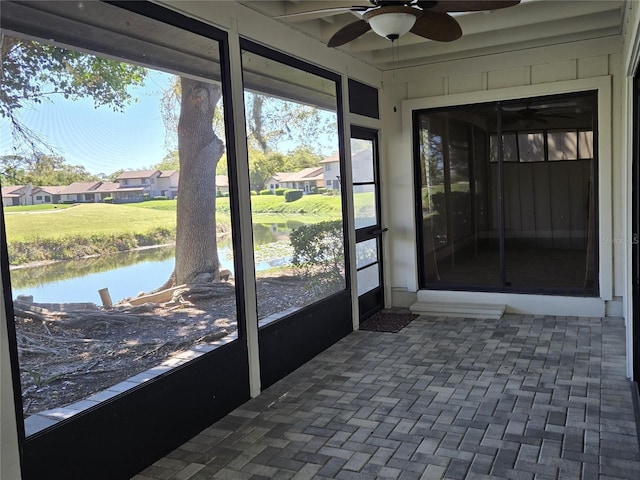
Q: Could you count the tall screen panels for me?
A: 2